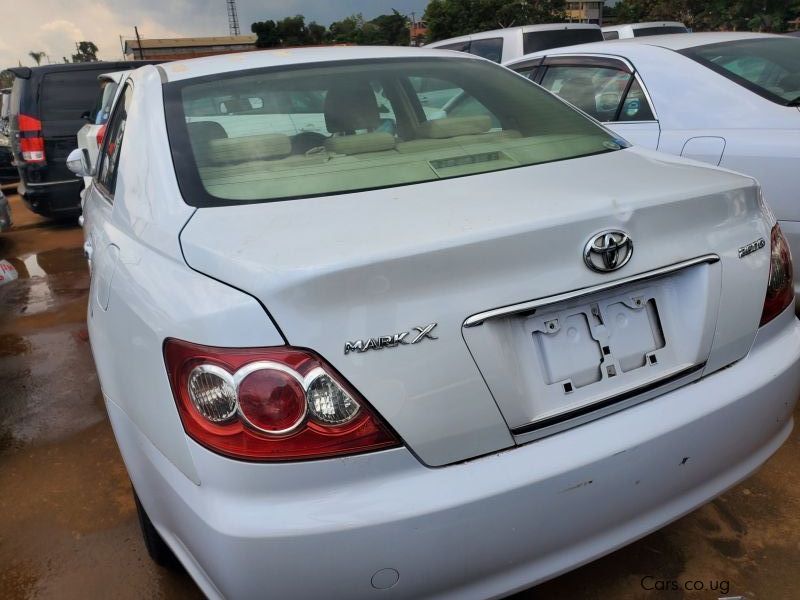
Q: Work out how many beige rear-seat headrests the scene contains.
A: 3